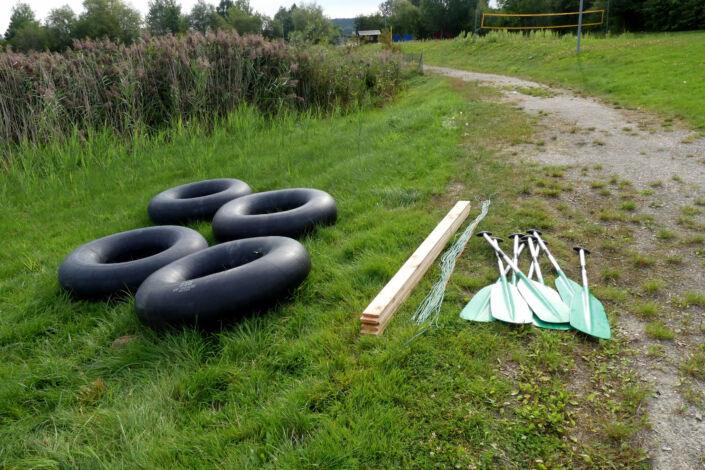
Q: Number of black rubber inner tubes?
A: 4